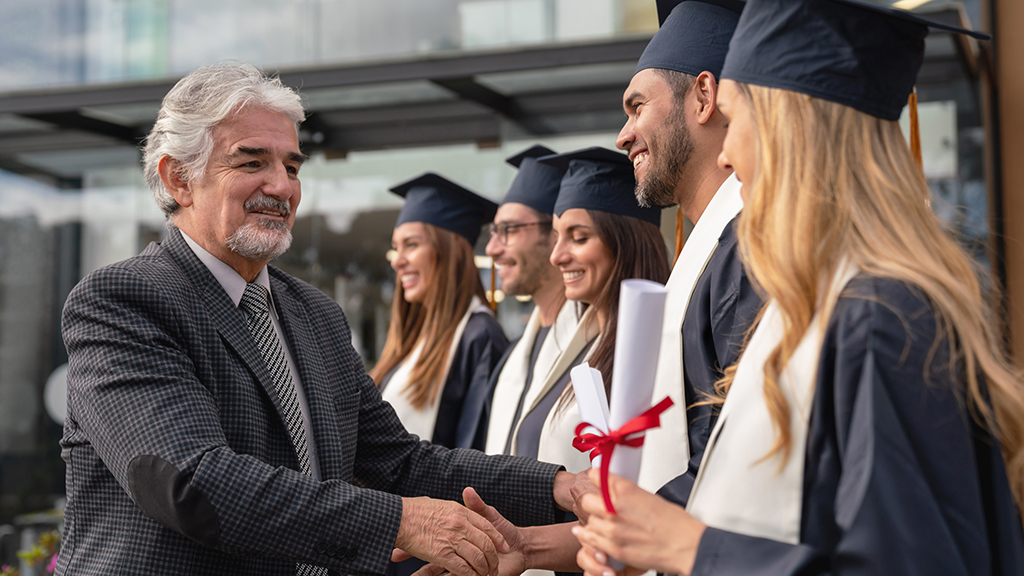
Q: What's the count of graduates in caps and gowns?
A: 5